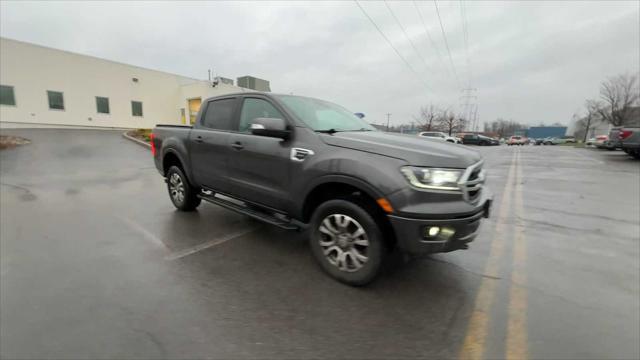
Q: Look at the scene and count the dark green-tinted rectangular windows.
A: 4